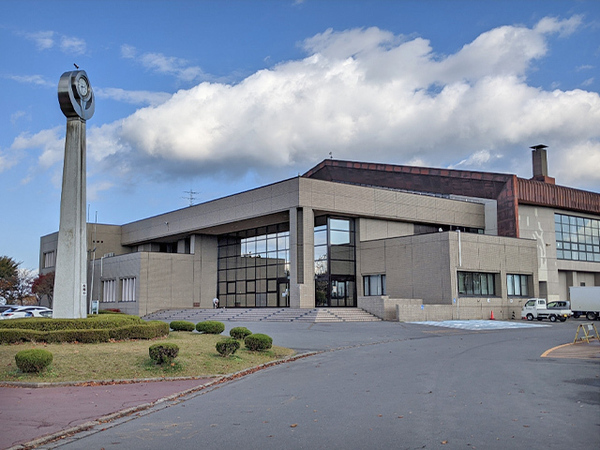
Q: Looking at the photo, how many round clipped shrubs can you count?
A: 7